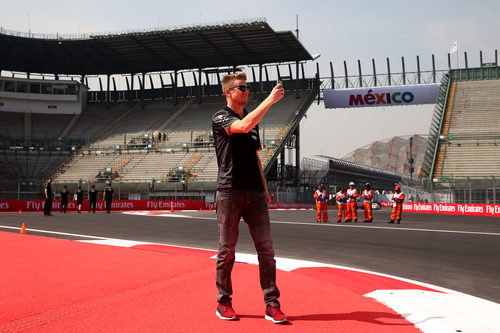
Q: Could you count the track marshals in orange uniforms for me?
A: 5